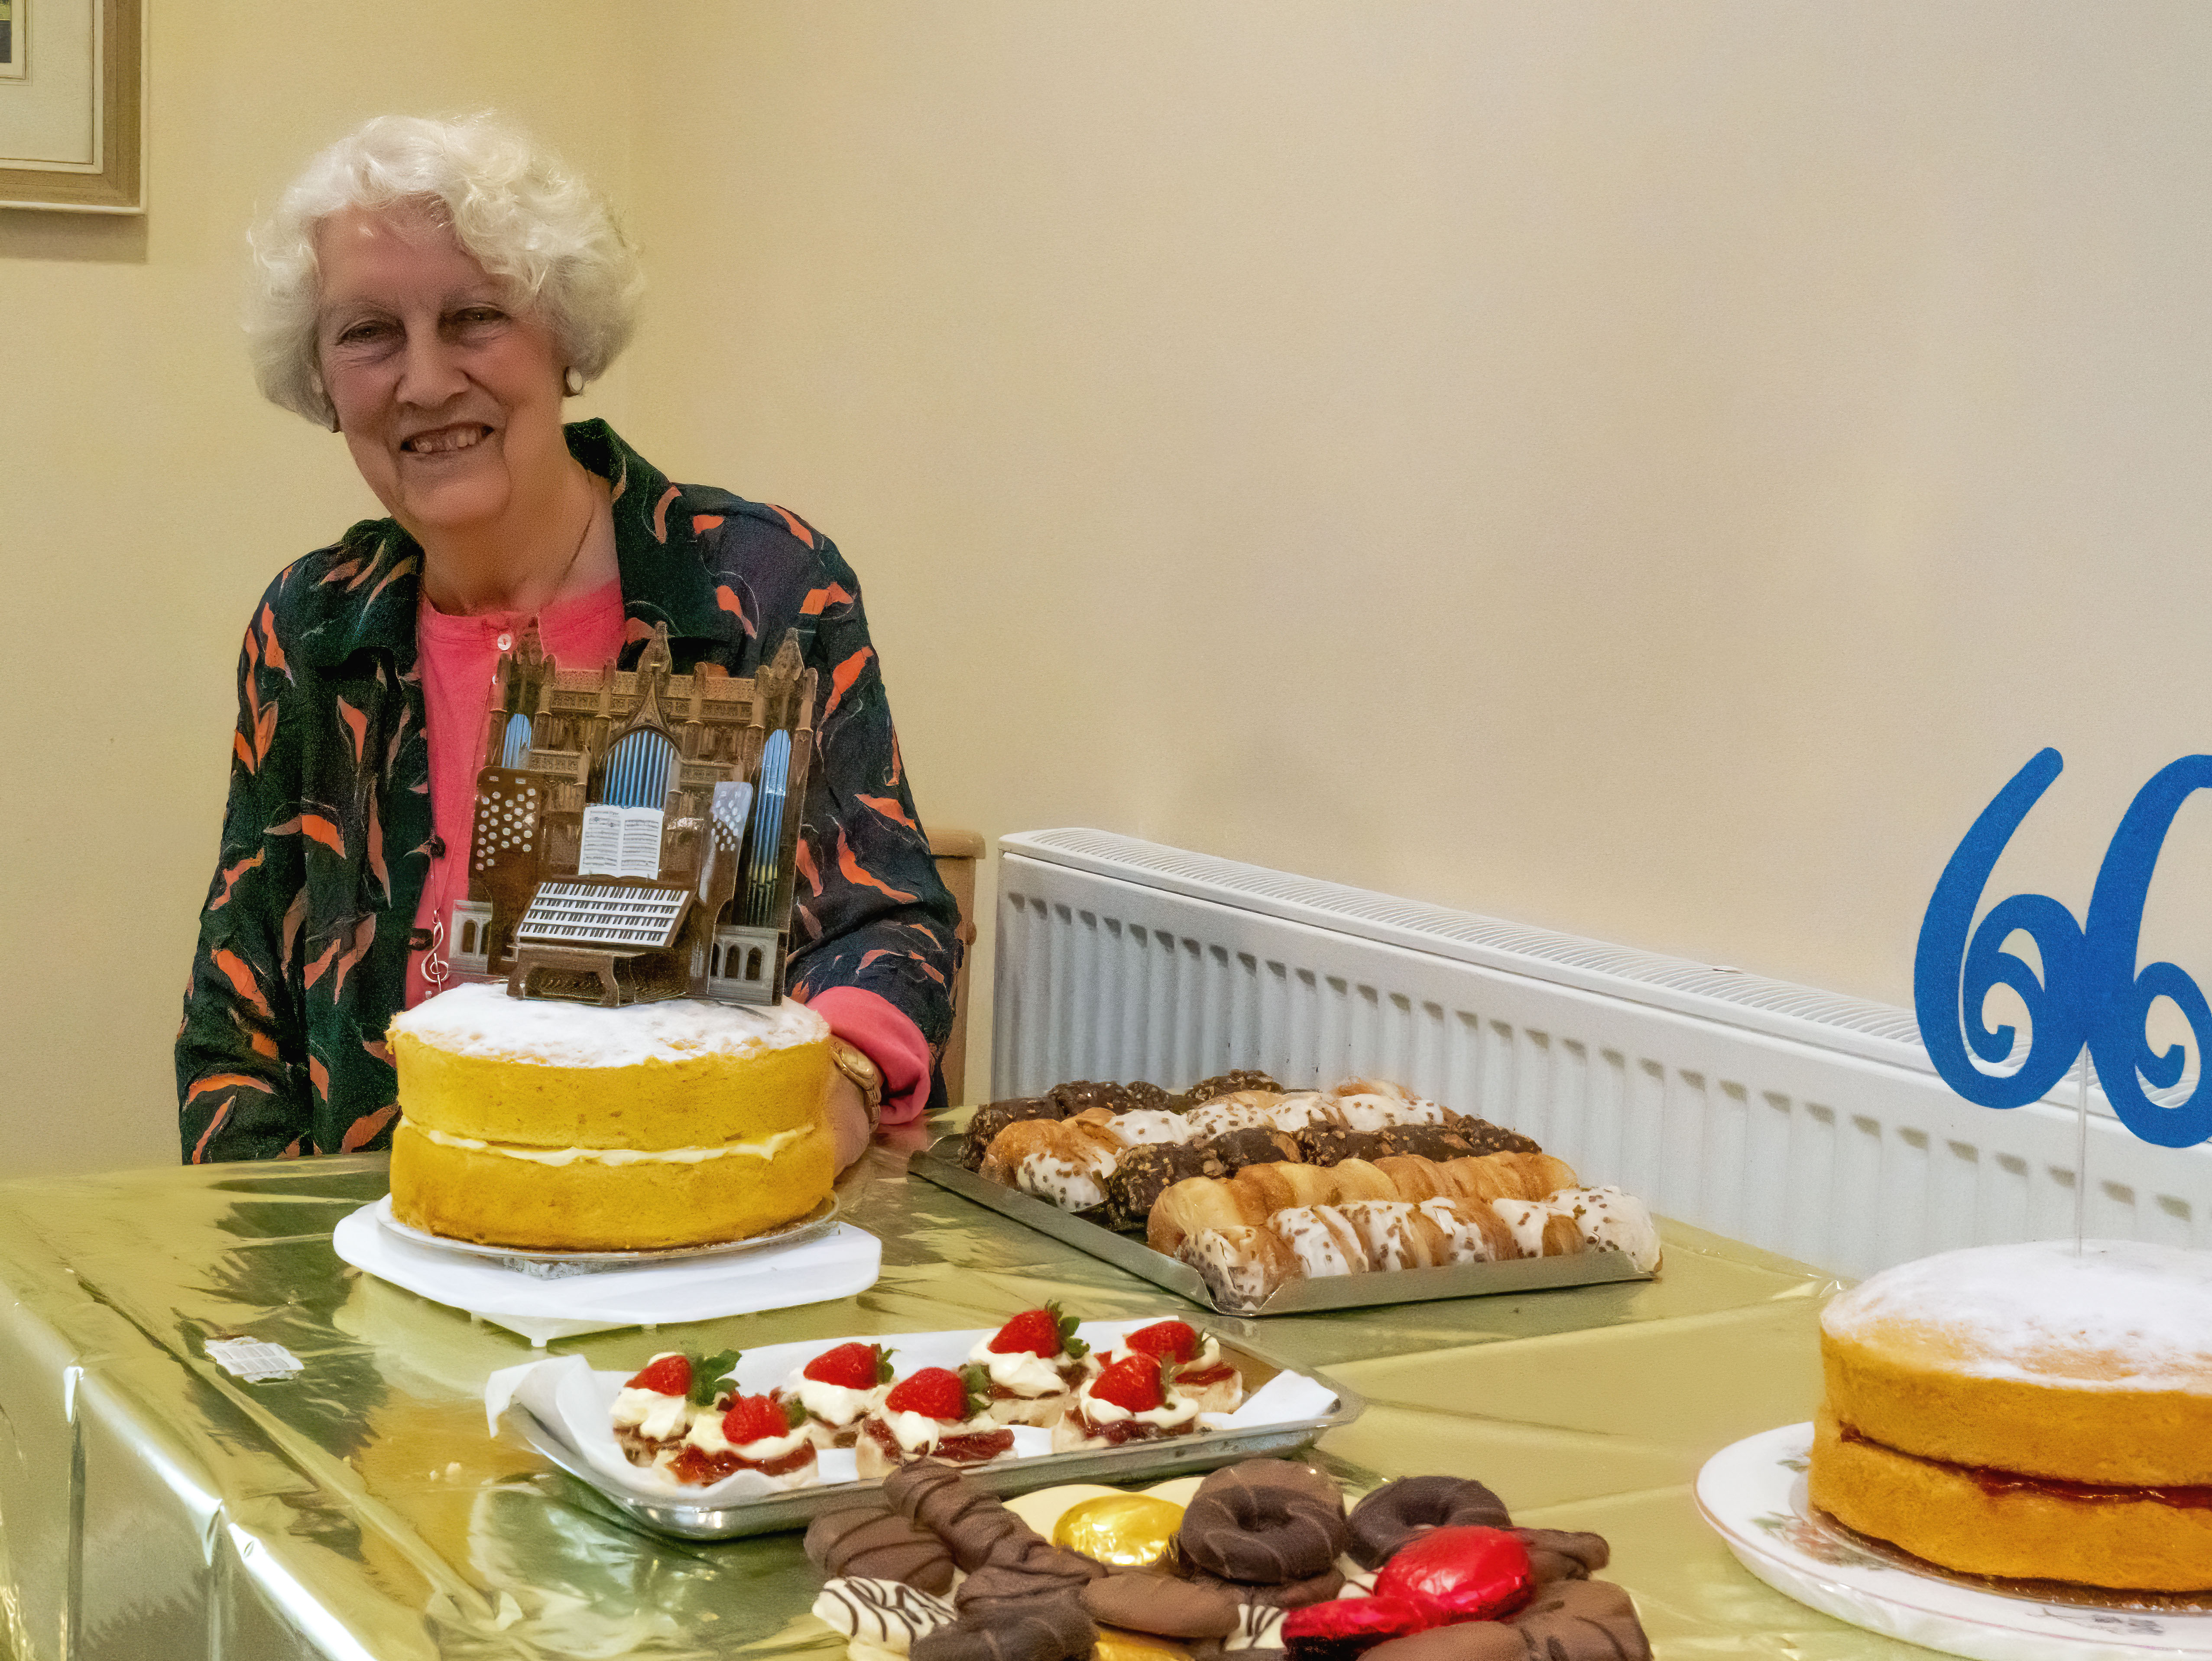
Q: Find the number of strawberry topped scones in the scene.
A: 7